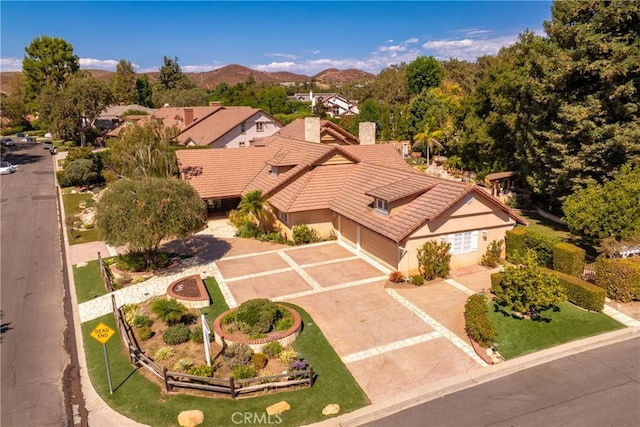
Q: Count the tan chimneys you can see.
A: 2